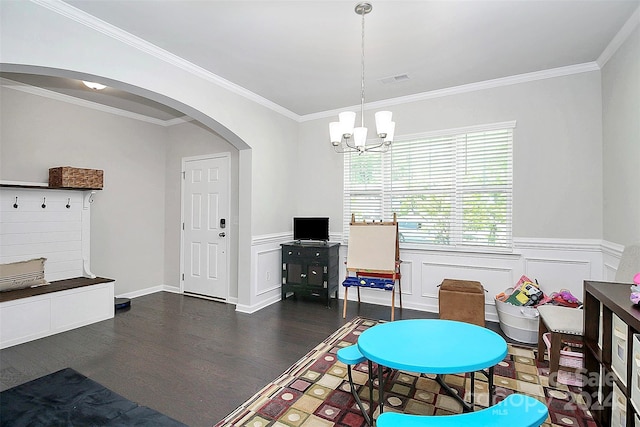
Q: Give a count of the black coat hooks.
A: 3